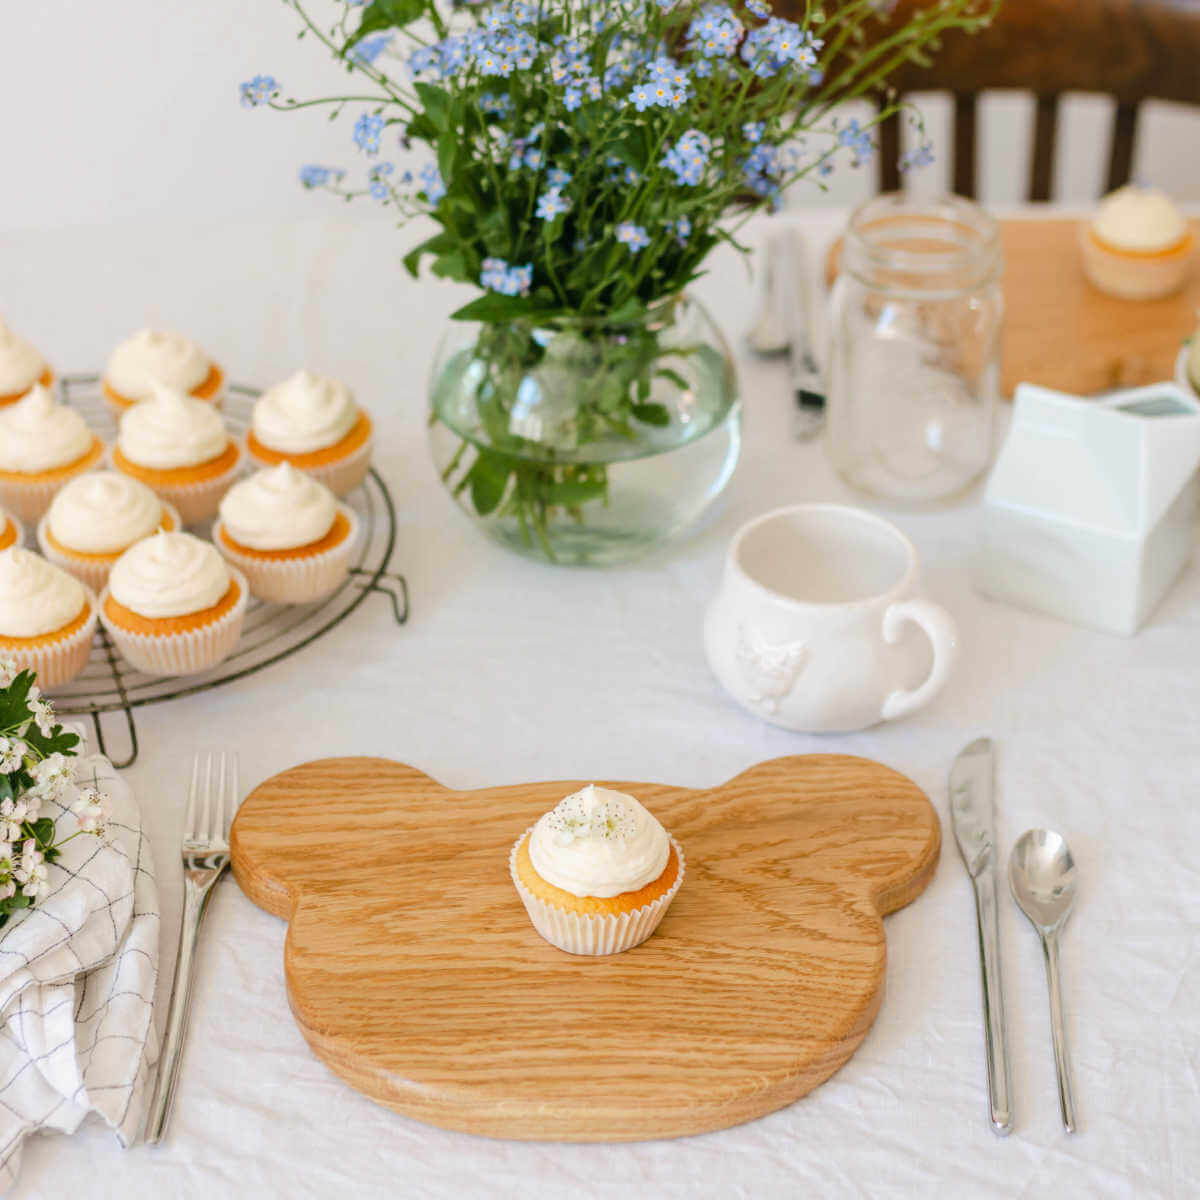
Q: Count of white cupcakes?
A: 12